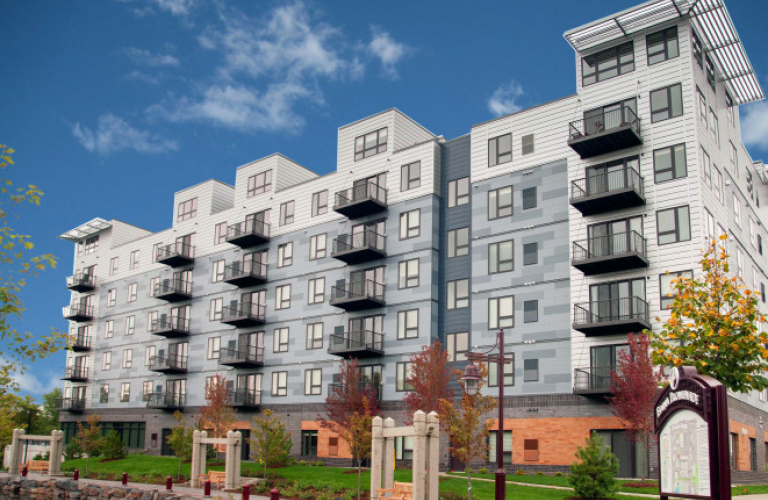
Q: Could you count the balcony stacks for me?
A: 5